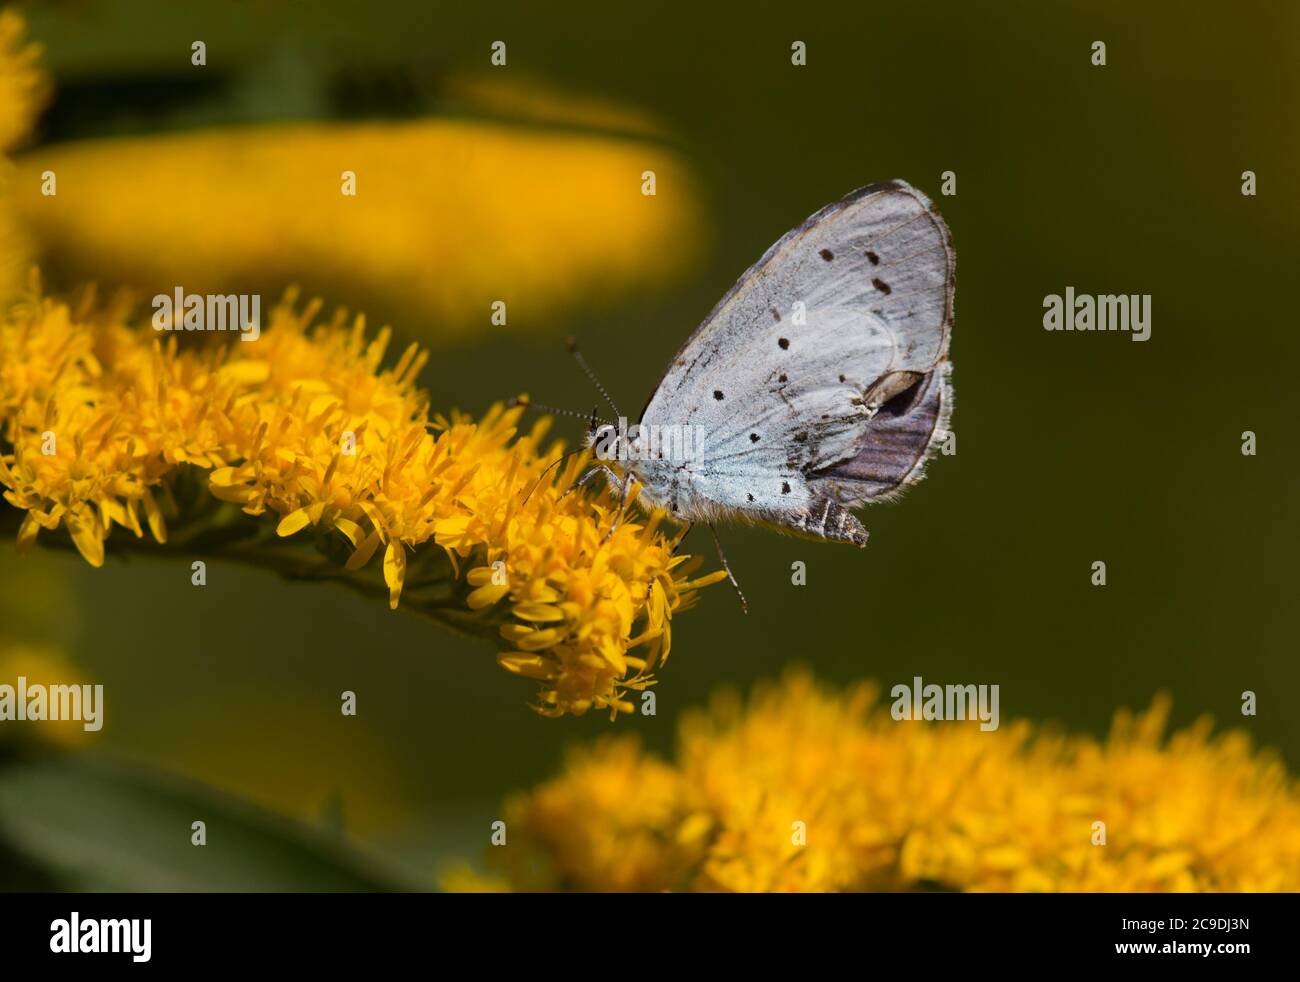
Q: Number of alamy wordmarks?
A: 6